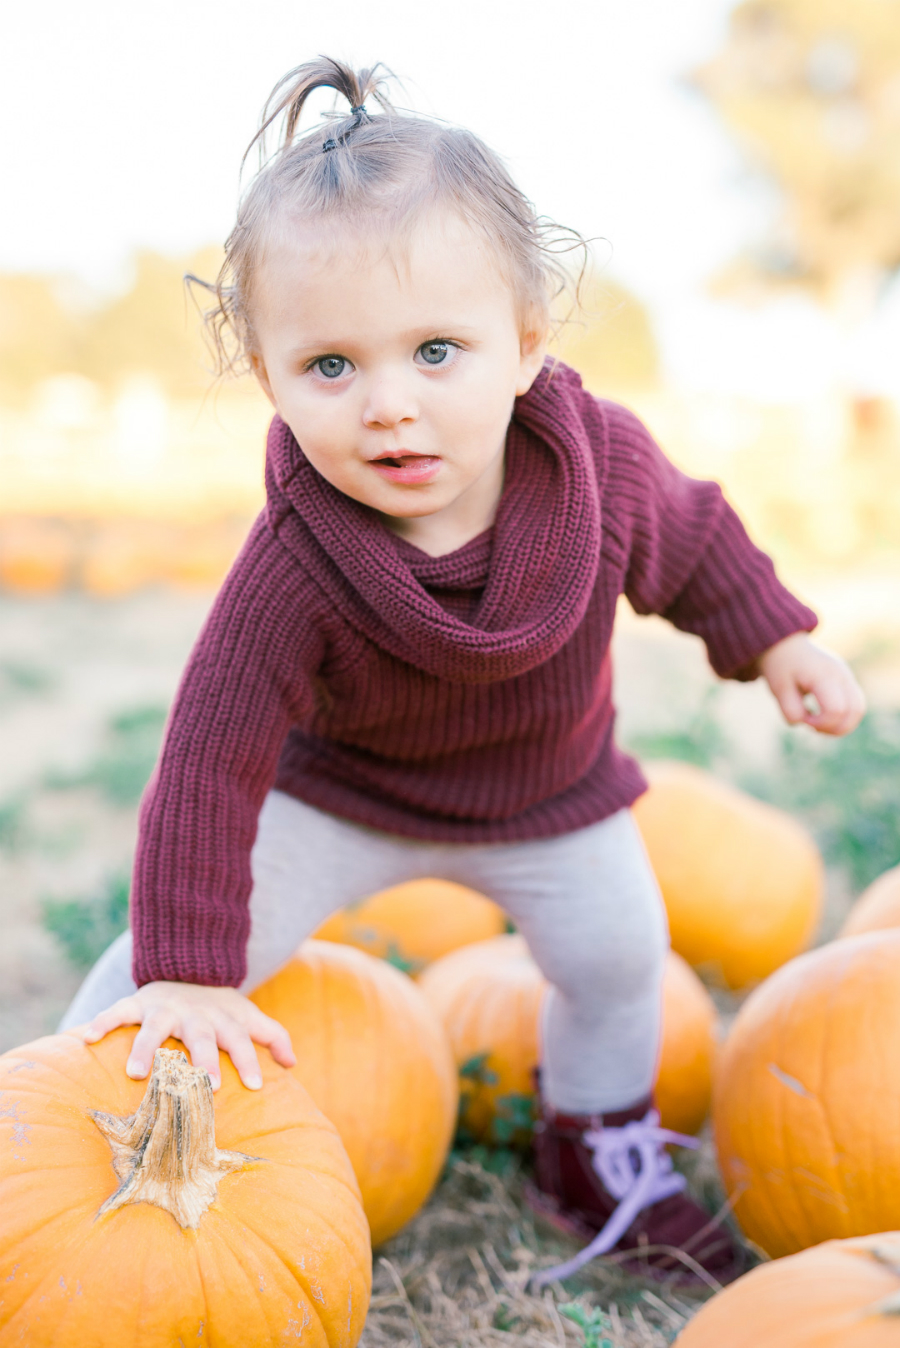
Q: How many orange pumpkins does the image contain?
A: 8